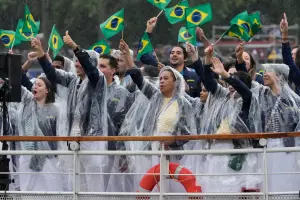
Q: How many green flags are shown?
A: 14